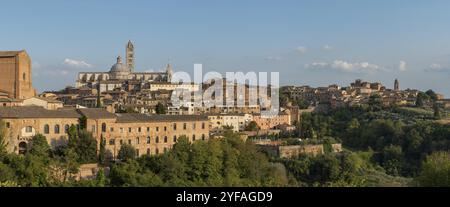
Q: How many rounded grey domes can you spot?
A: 1